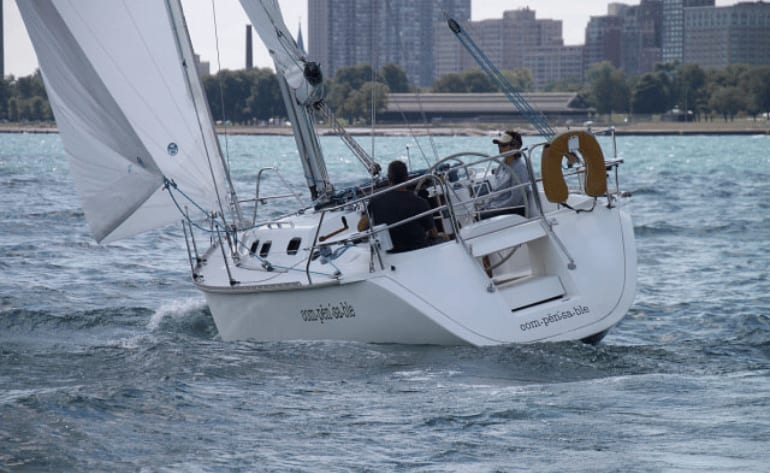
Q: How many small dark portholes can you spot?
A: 3